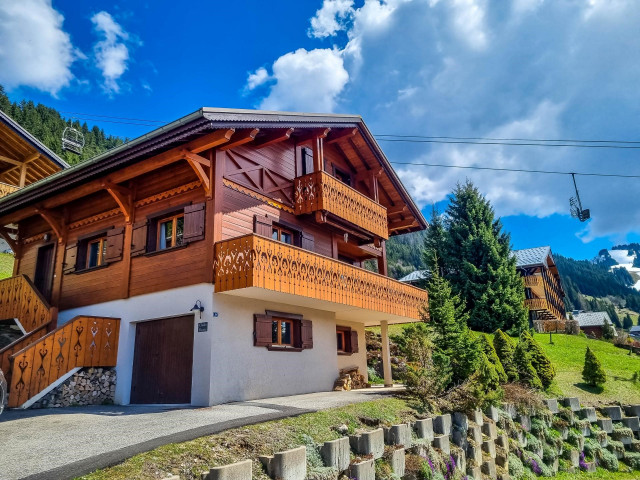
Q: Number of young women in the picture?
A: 0